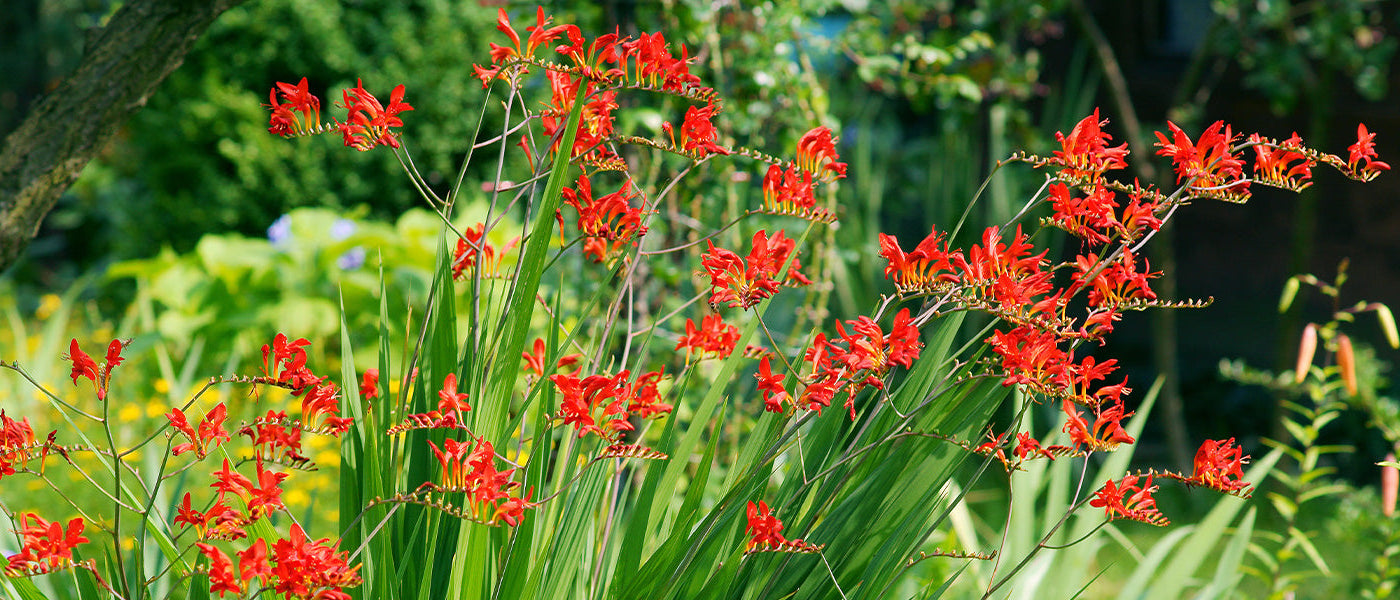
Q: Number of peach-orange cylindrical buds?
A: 3